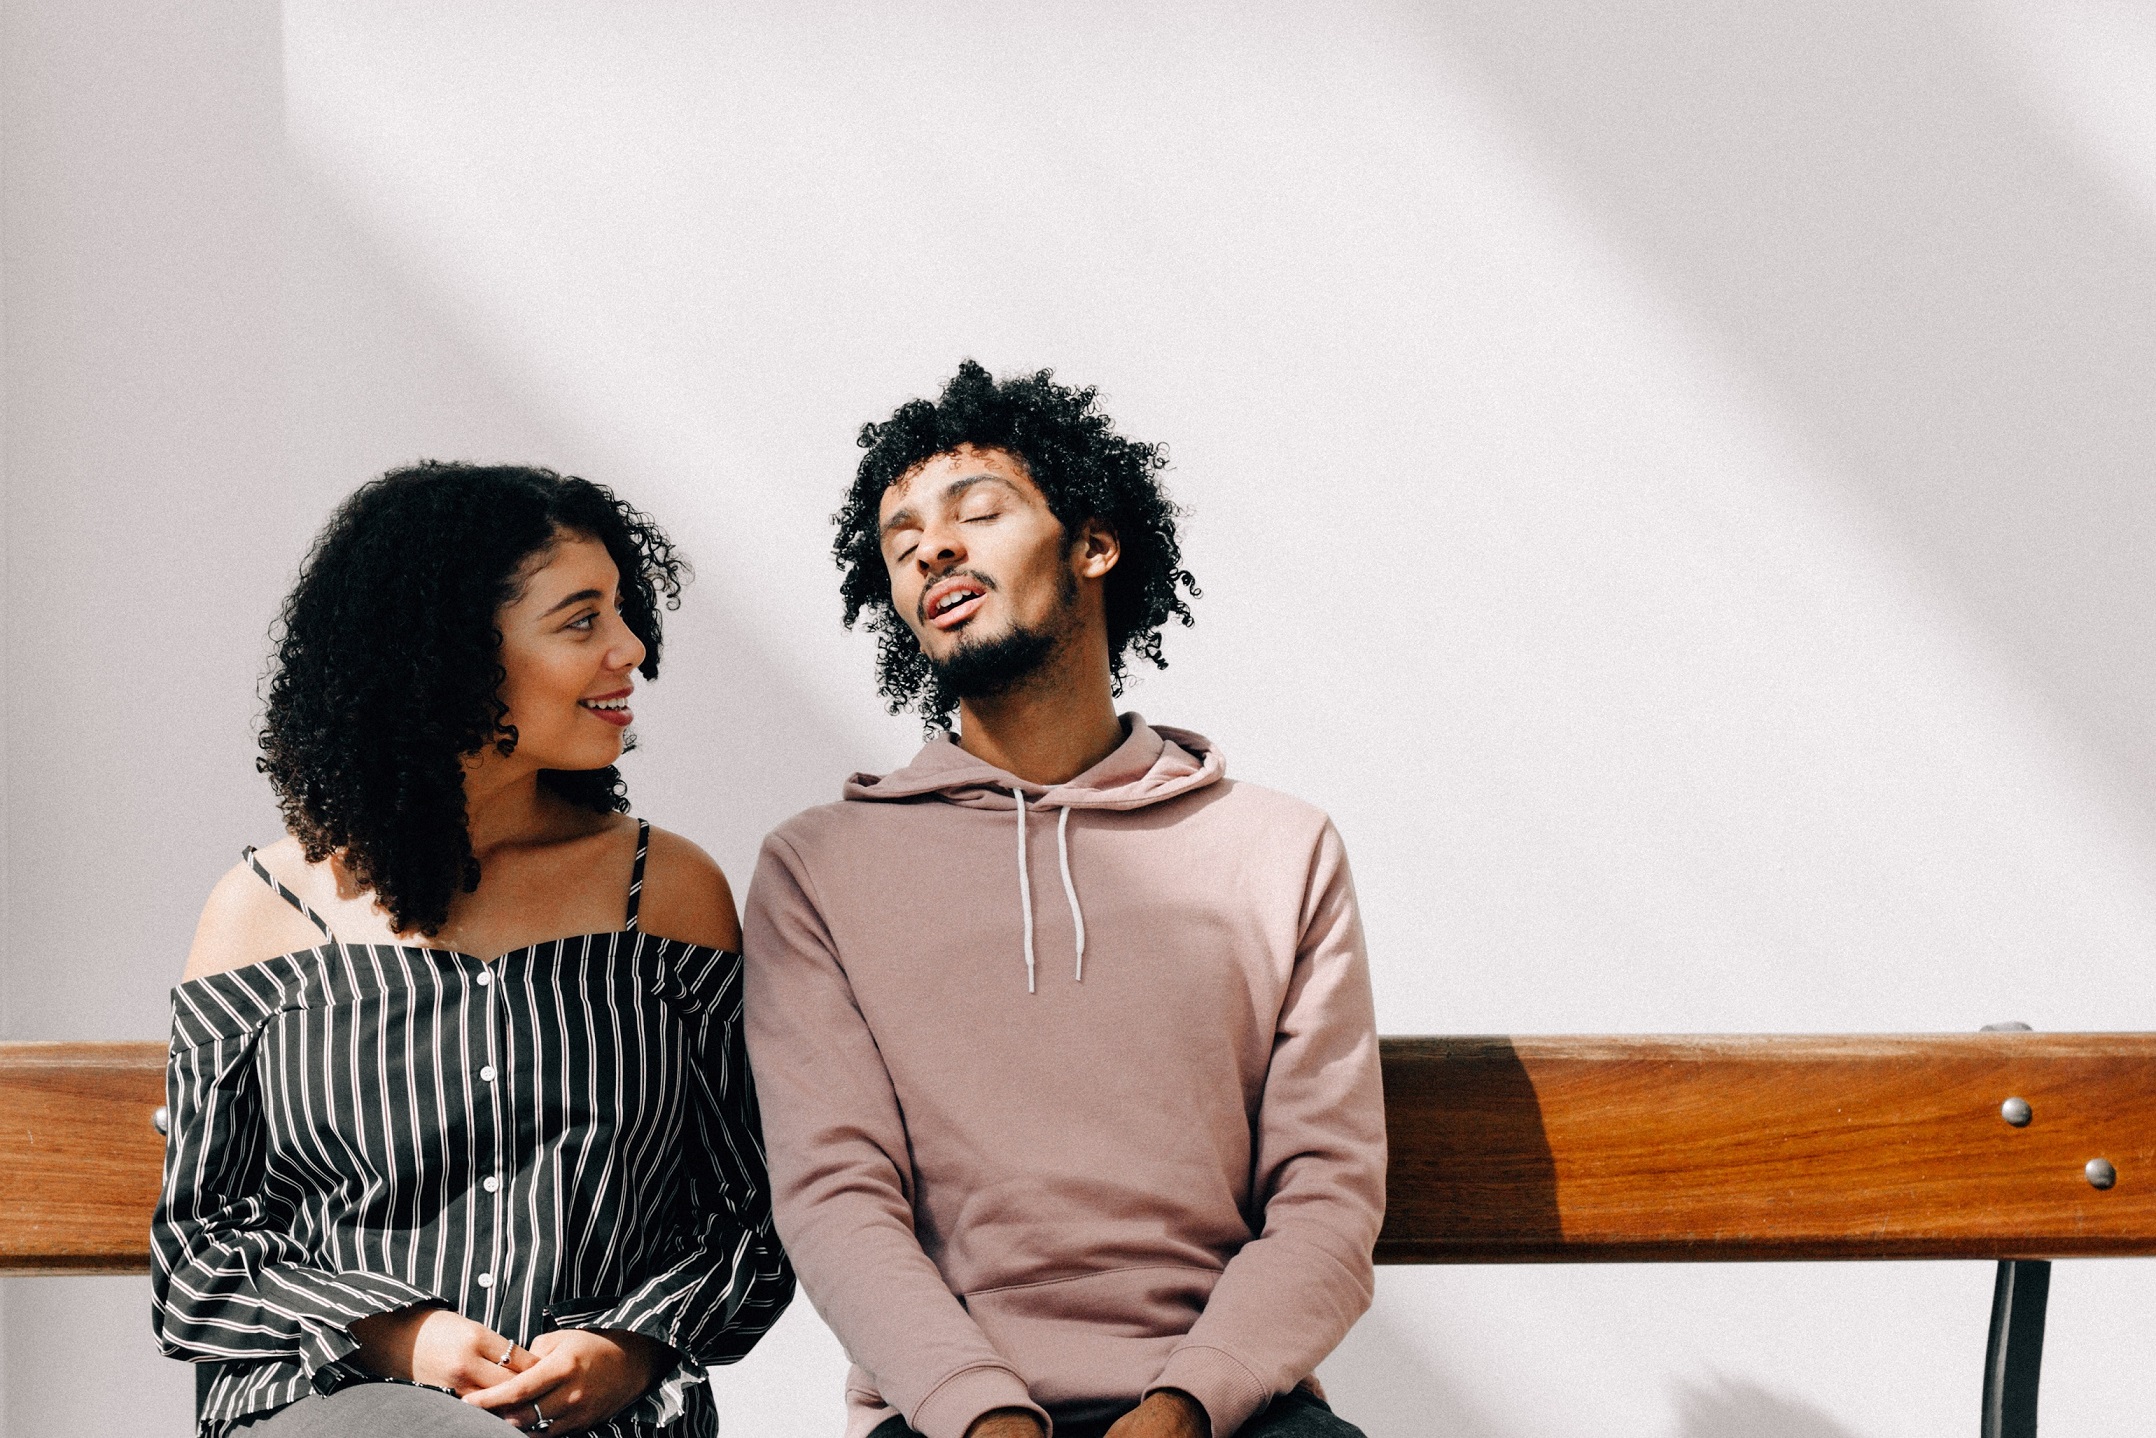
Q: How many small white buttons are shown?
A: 4